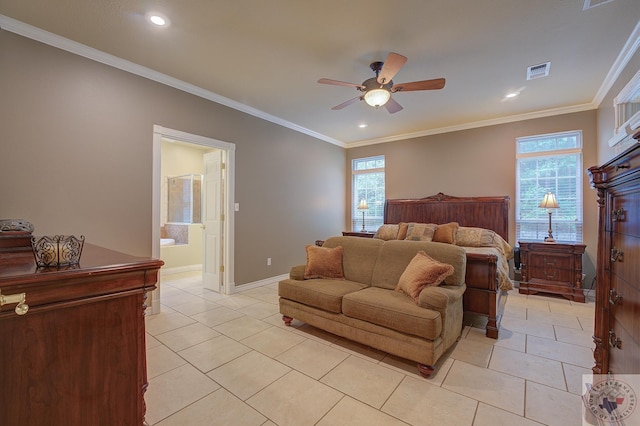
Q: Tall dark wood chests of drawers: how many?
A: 1